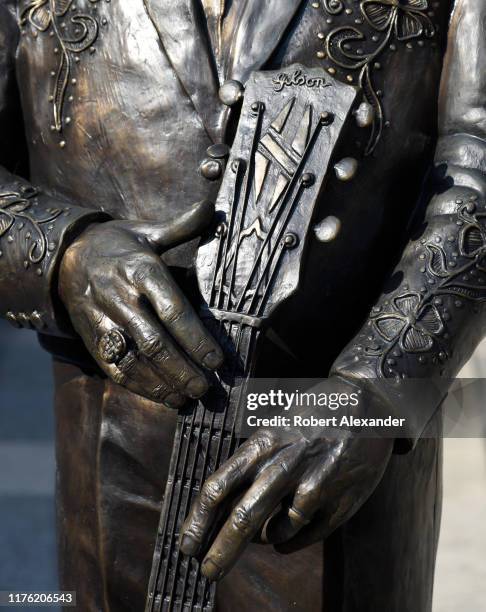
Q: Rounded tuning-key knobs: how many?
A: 5